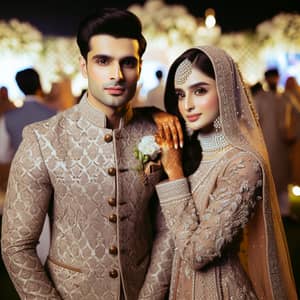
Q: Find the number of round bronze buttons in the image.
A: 6